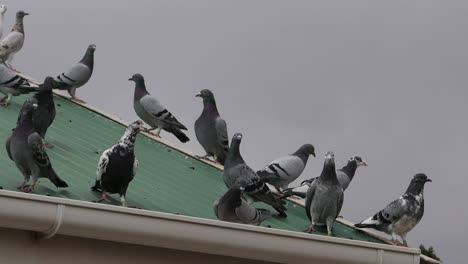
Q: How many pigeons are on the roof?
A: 15